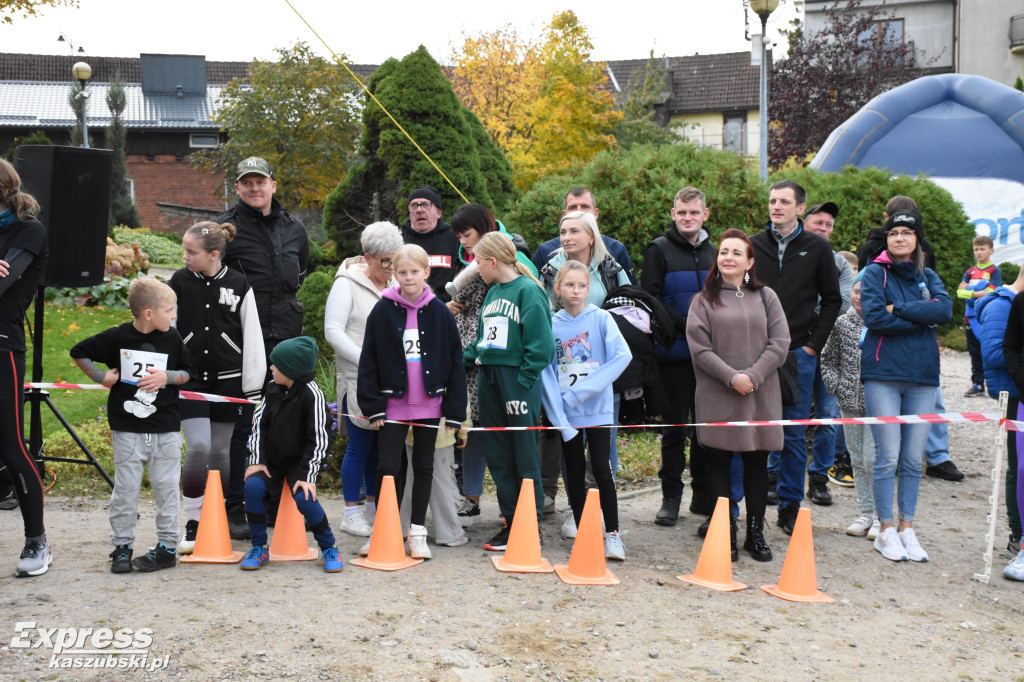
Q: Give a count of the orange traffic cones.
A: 7